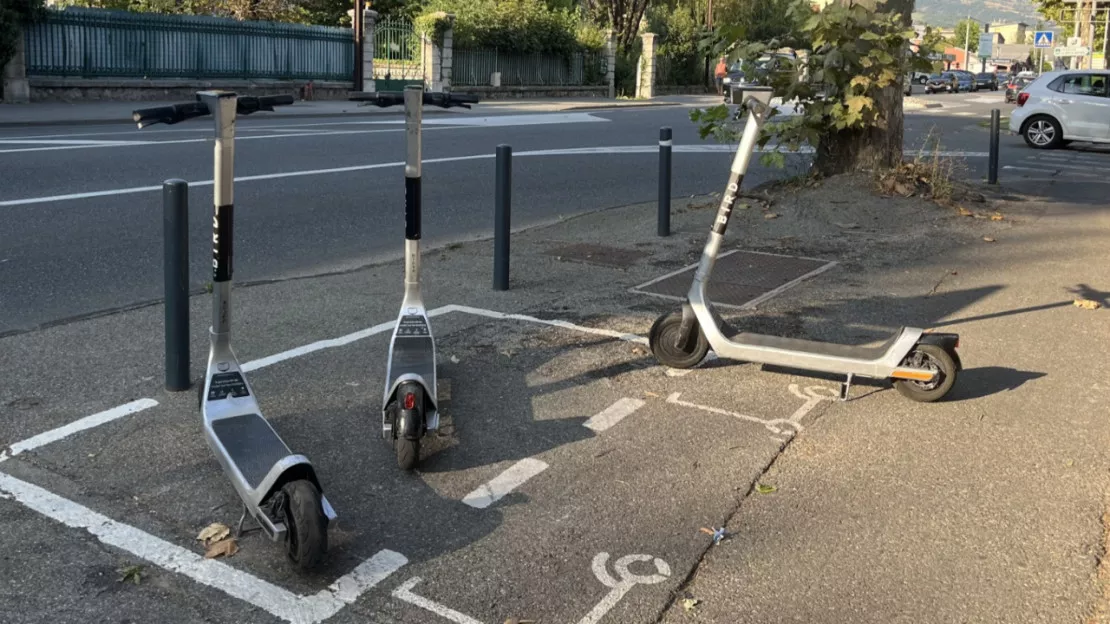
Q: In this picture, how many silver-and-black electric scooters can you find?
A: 3